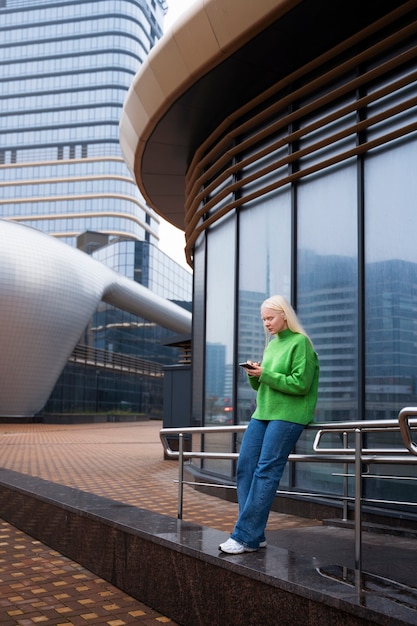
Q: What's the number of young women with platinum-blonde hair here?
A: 1